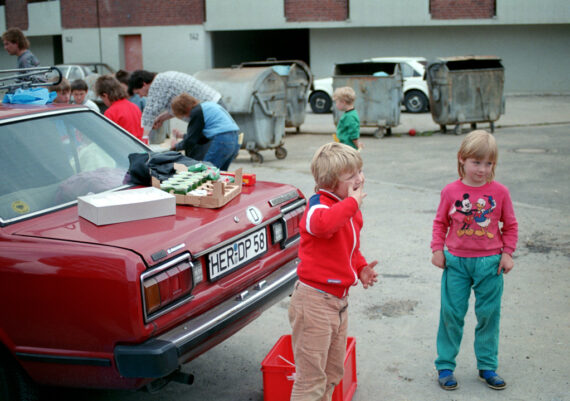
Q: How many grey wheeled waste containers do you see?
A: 4